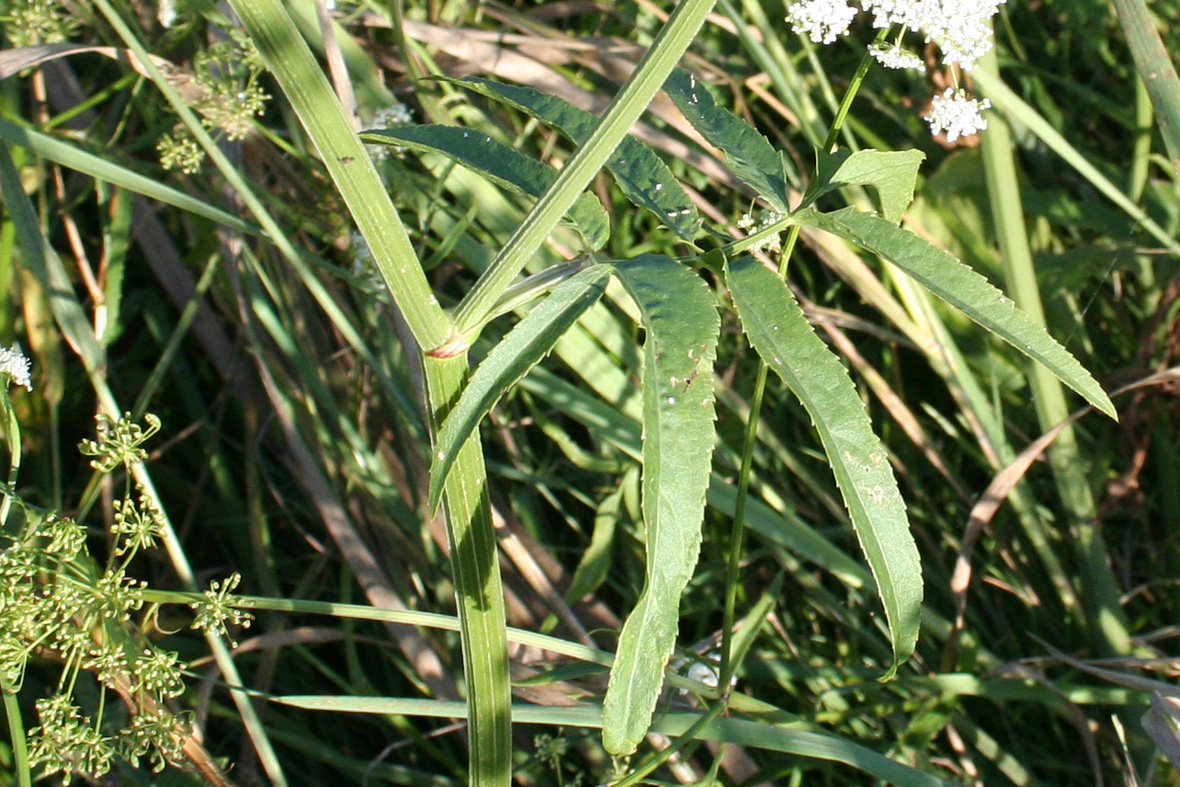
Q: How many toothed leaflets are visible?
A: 8